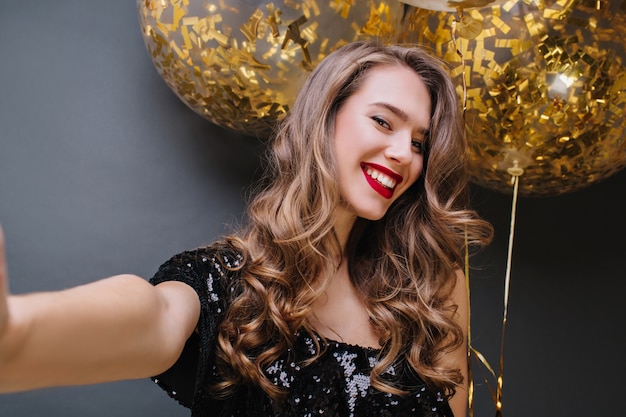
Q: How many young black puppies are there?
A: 0